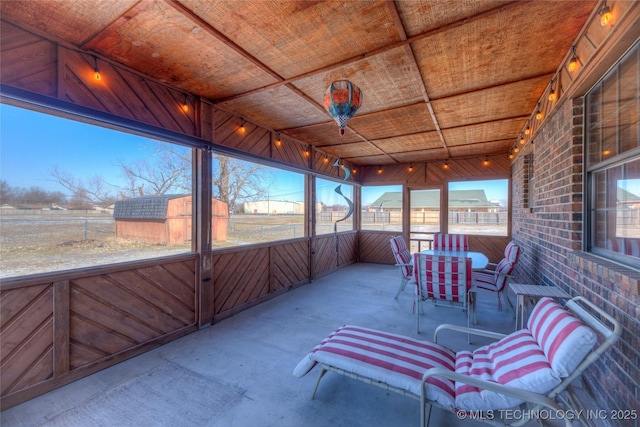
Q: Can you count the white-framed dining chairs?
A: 4